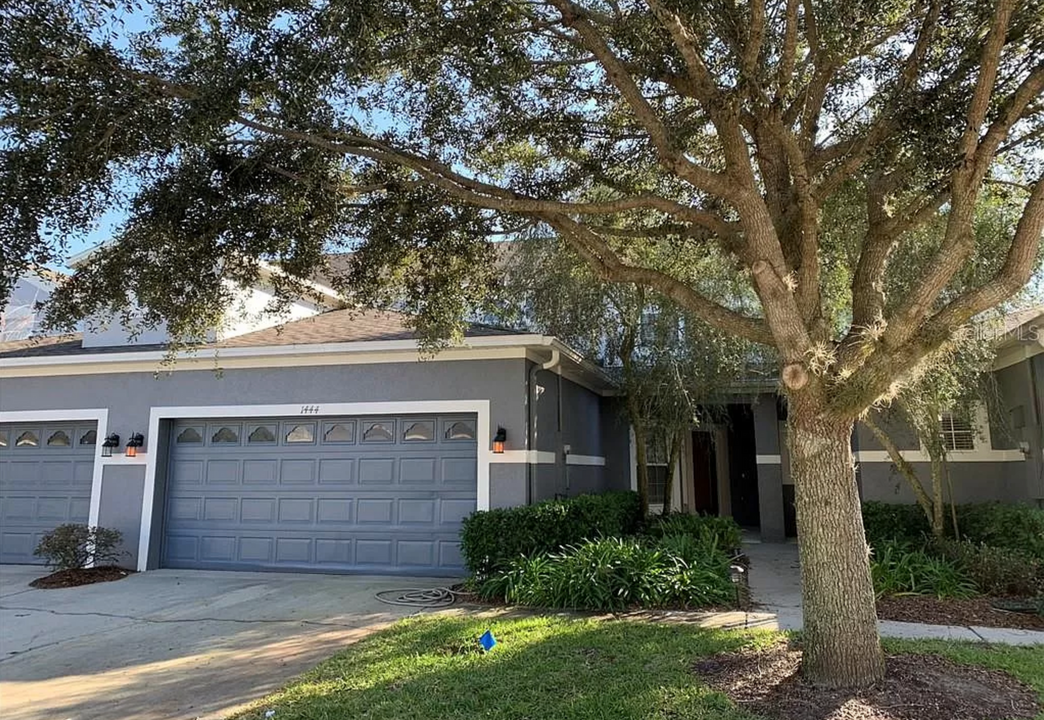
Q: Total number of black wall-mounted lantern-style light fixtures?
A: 3